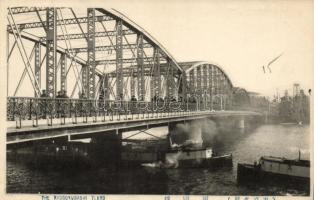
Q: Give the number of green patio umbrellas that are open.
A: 0